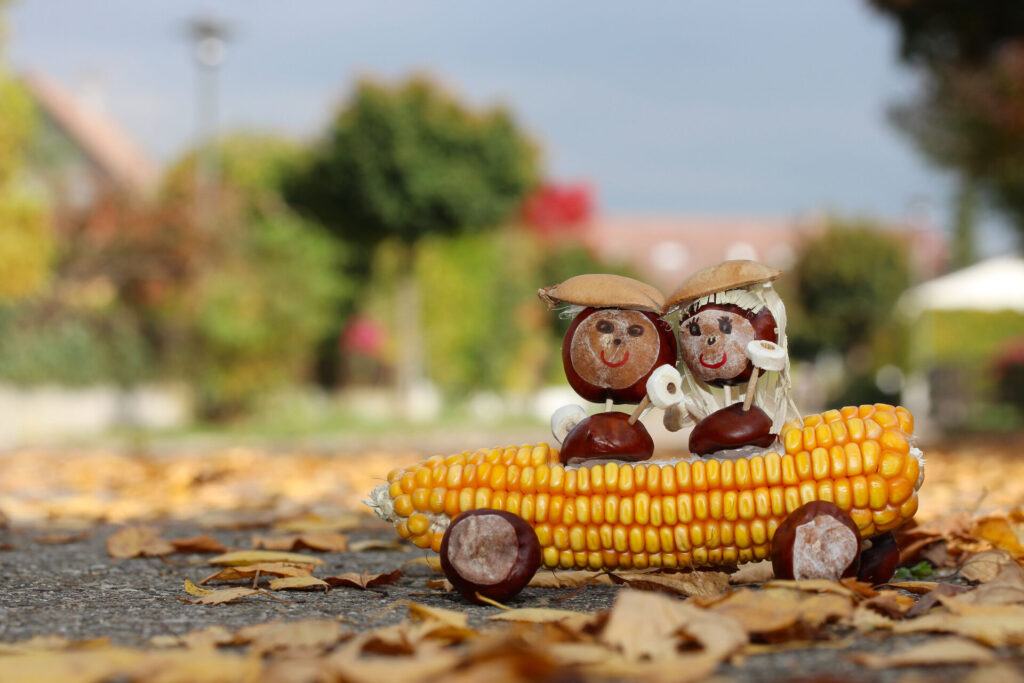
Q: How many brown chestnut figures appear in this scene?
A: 2